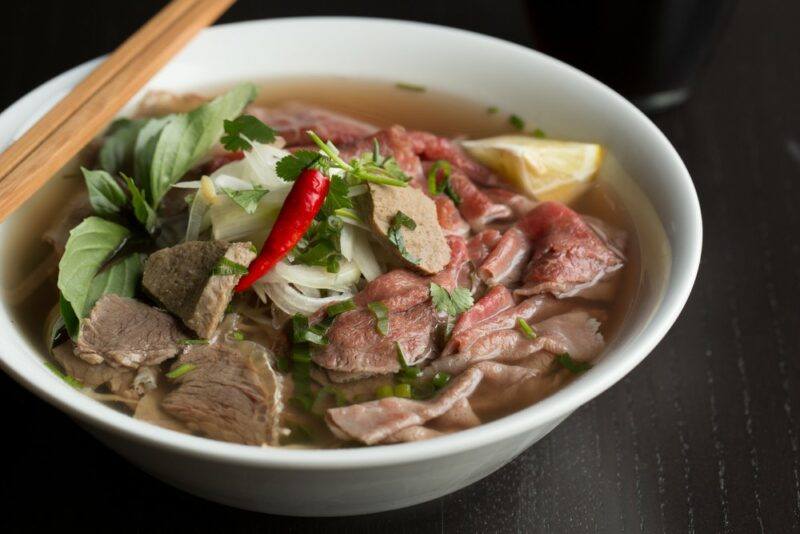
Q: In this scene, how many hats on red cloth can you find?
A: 0